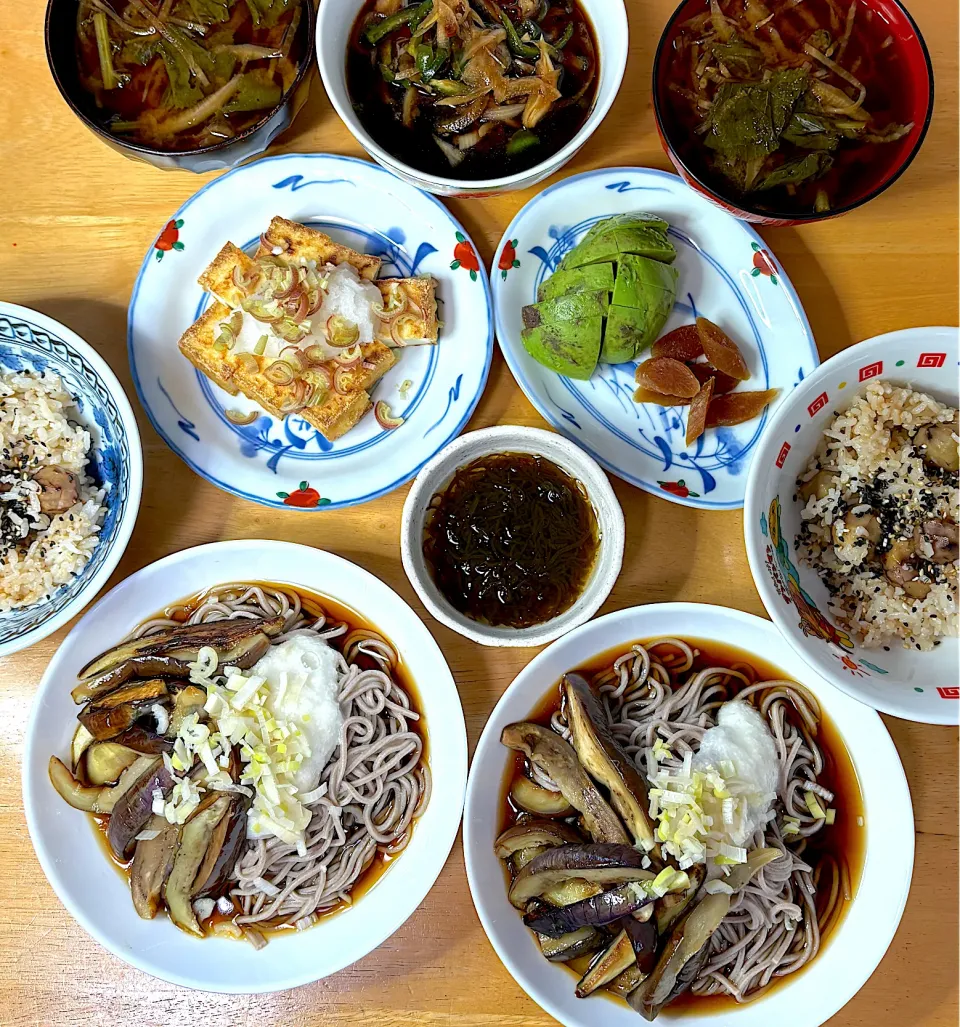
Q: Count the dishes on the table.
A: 10